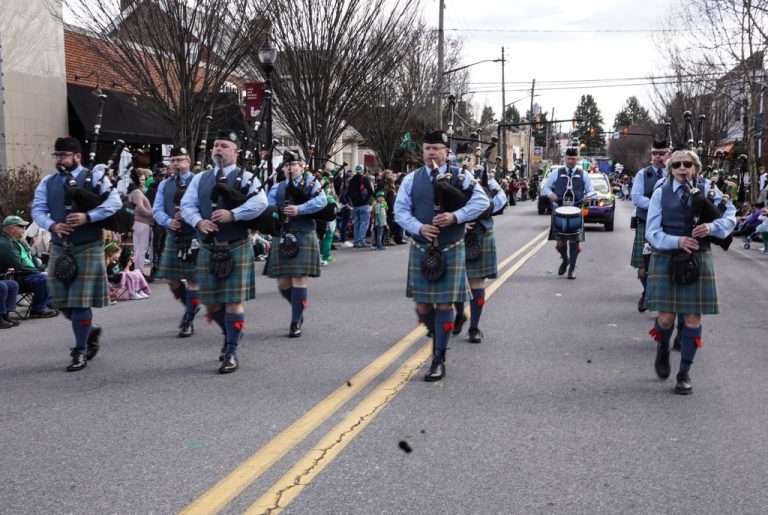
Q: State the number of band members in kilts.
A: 9